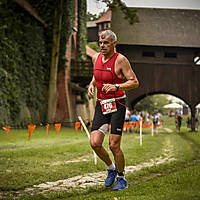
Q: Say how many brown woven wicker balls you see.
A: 0